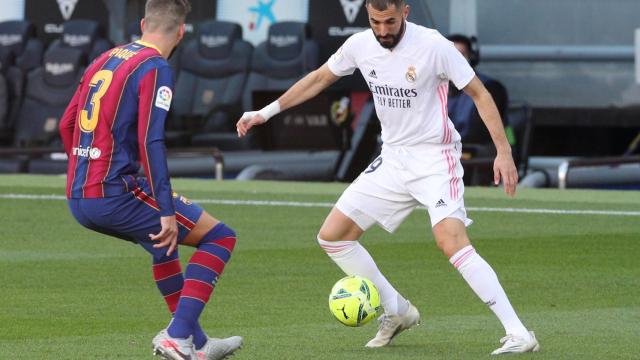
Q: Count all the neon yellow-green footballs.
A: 1